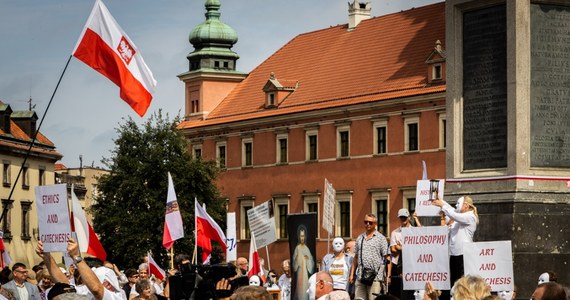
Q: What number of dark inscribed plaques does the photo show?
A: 2